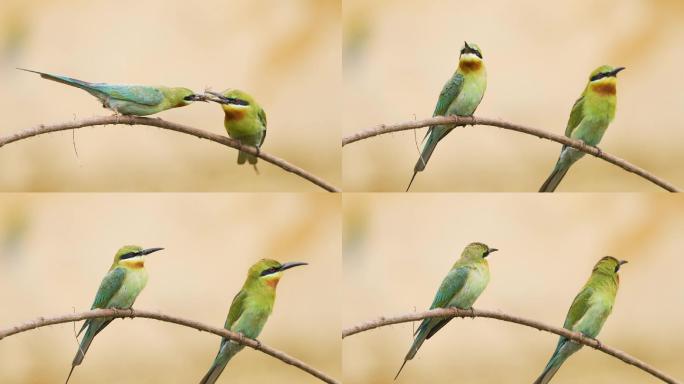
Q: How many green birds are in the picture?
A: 8